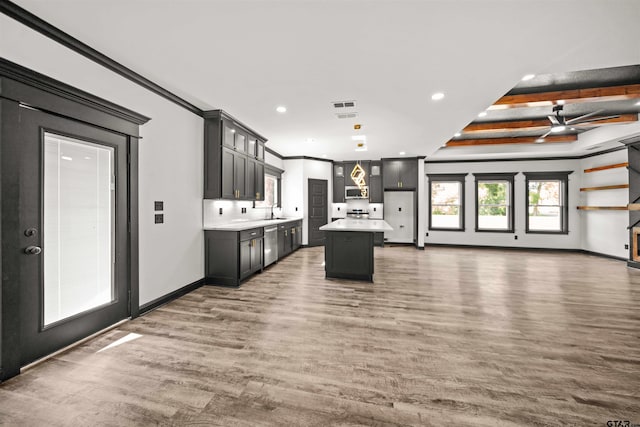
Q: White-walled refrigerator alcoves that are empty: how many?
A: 1